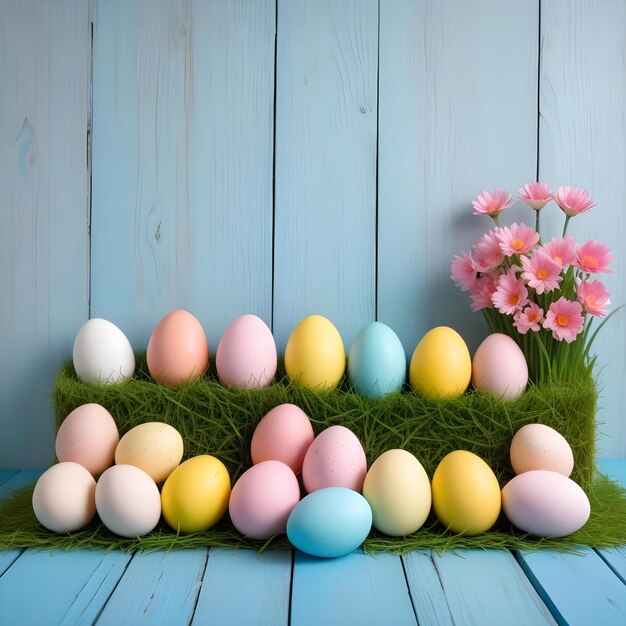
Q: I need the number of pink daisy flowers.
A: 14